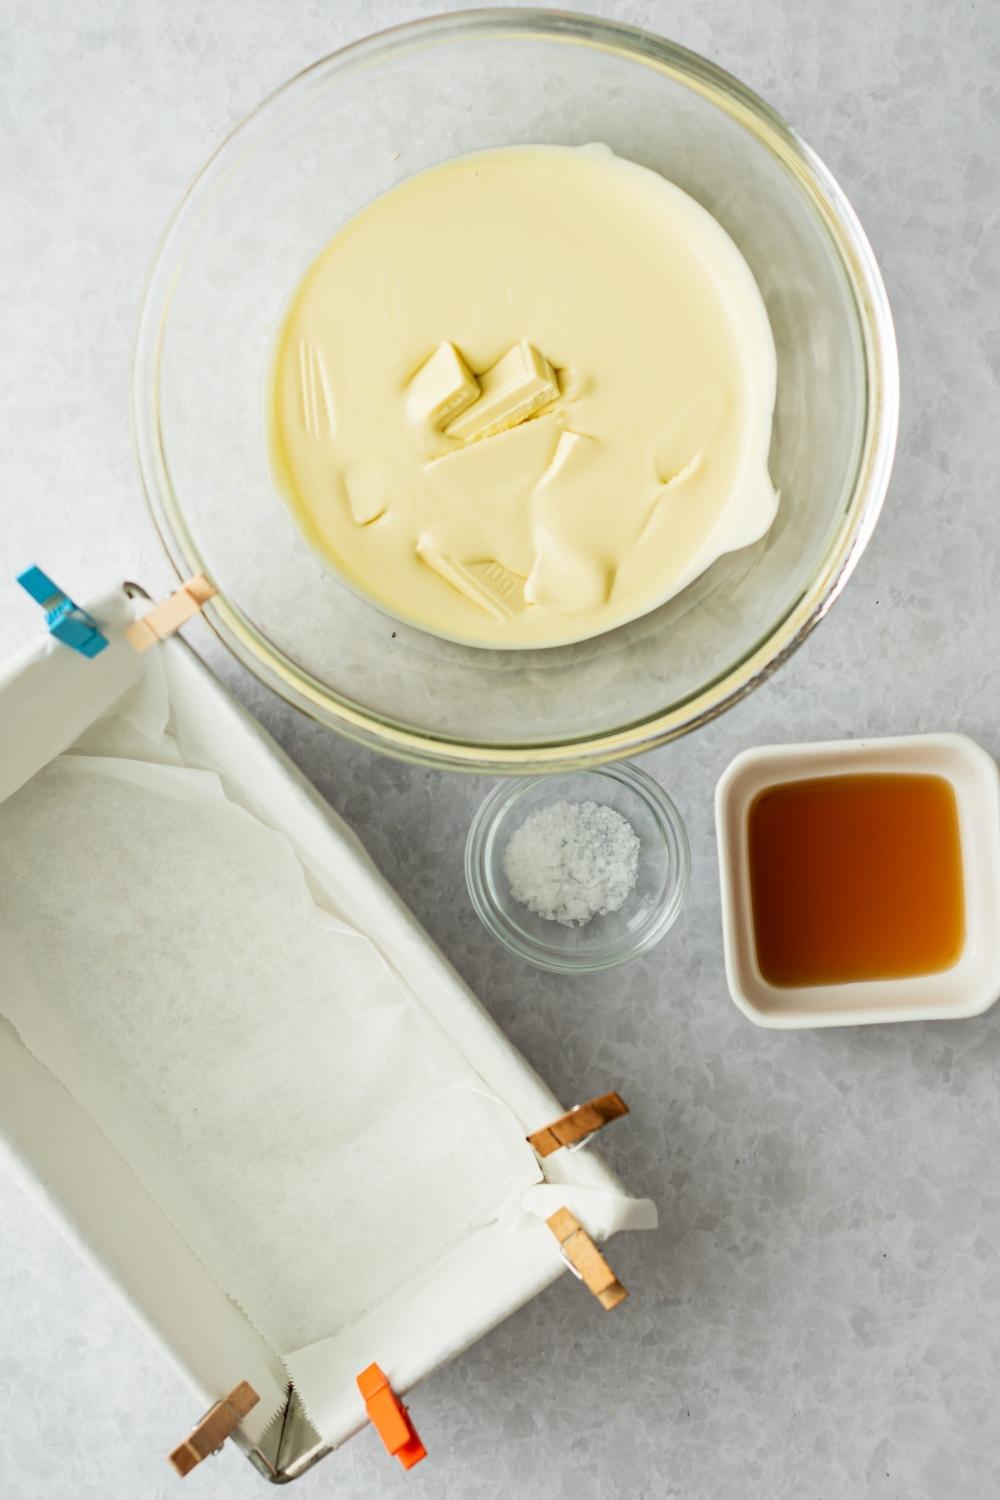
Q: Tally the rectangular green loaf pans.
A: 0